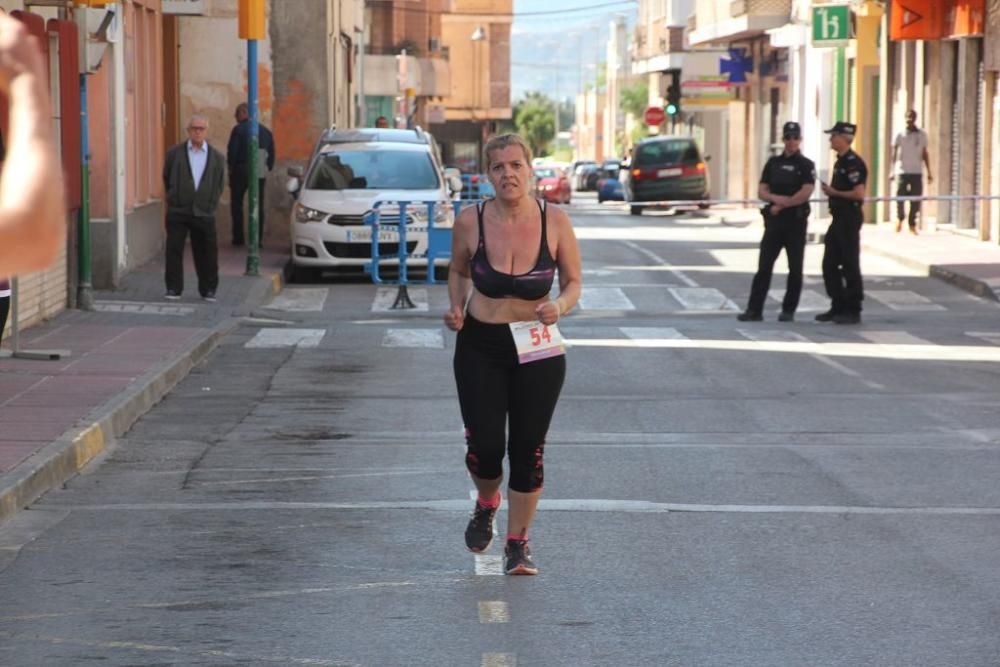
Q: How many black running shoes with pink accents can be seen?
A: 2